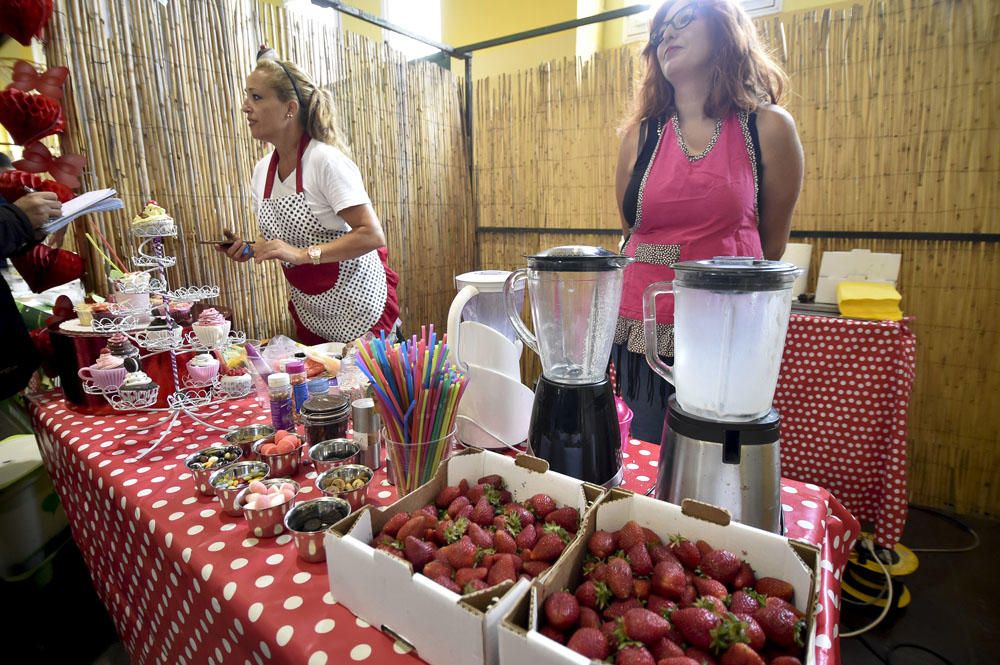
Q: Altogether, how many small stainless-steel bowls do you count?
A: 8